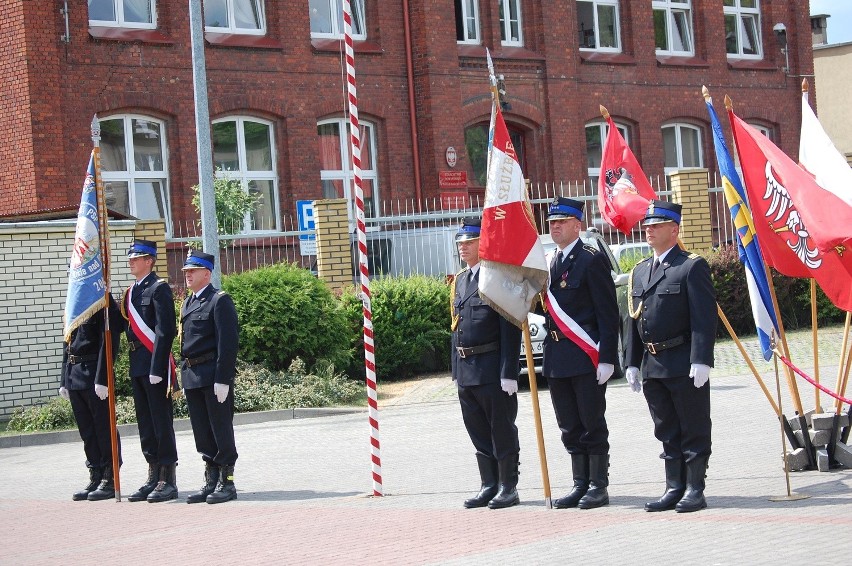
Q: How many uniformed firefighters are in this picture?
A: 6